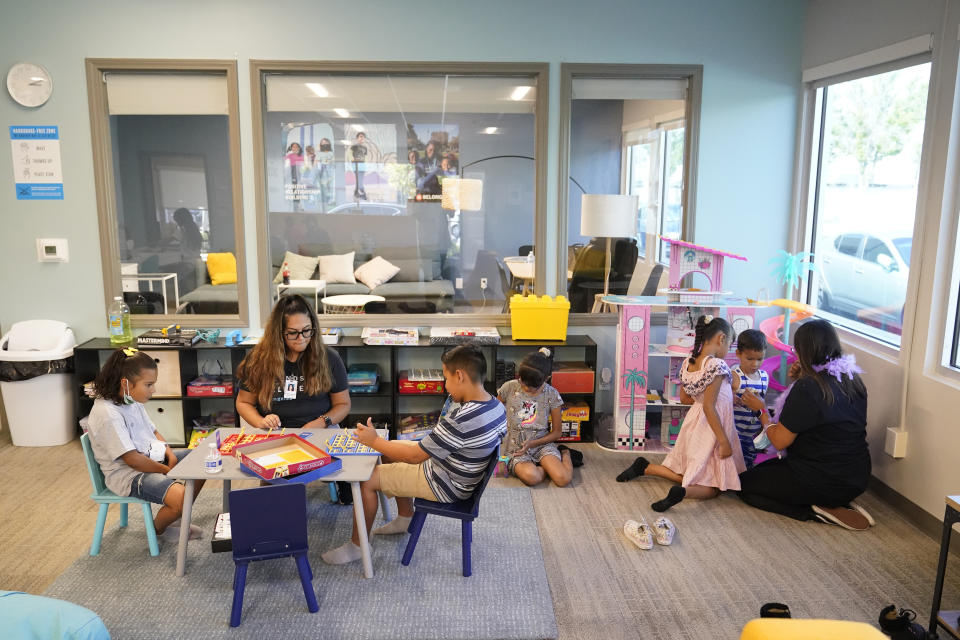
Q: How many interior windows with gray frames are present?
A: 3